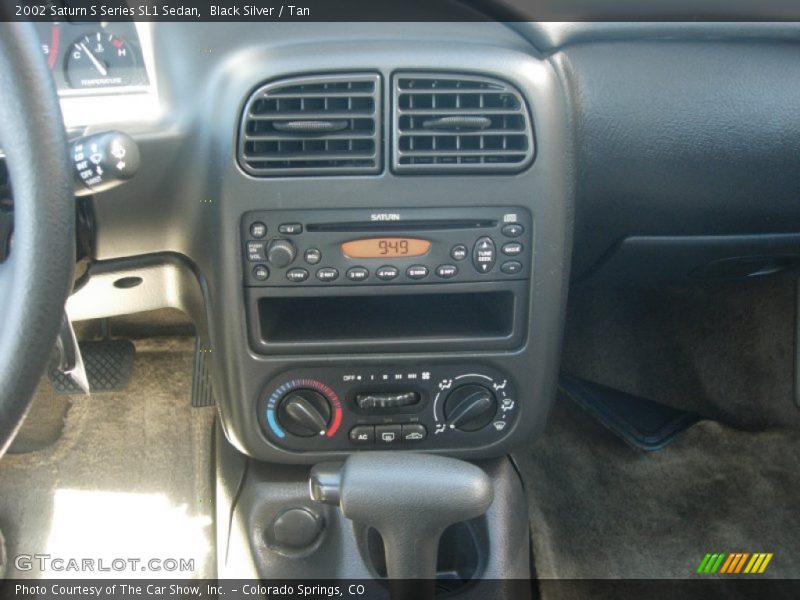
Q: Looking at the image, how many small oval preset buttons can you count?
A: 6